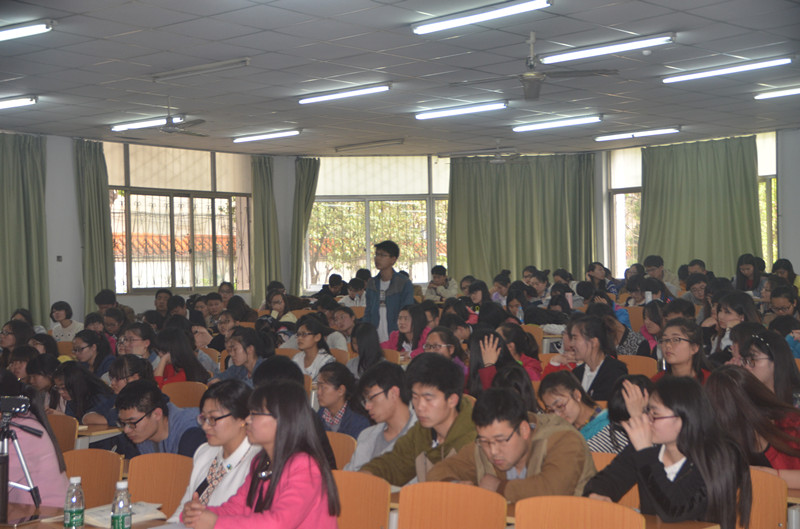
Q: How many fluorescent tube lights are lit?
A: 12